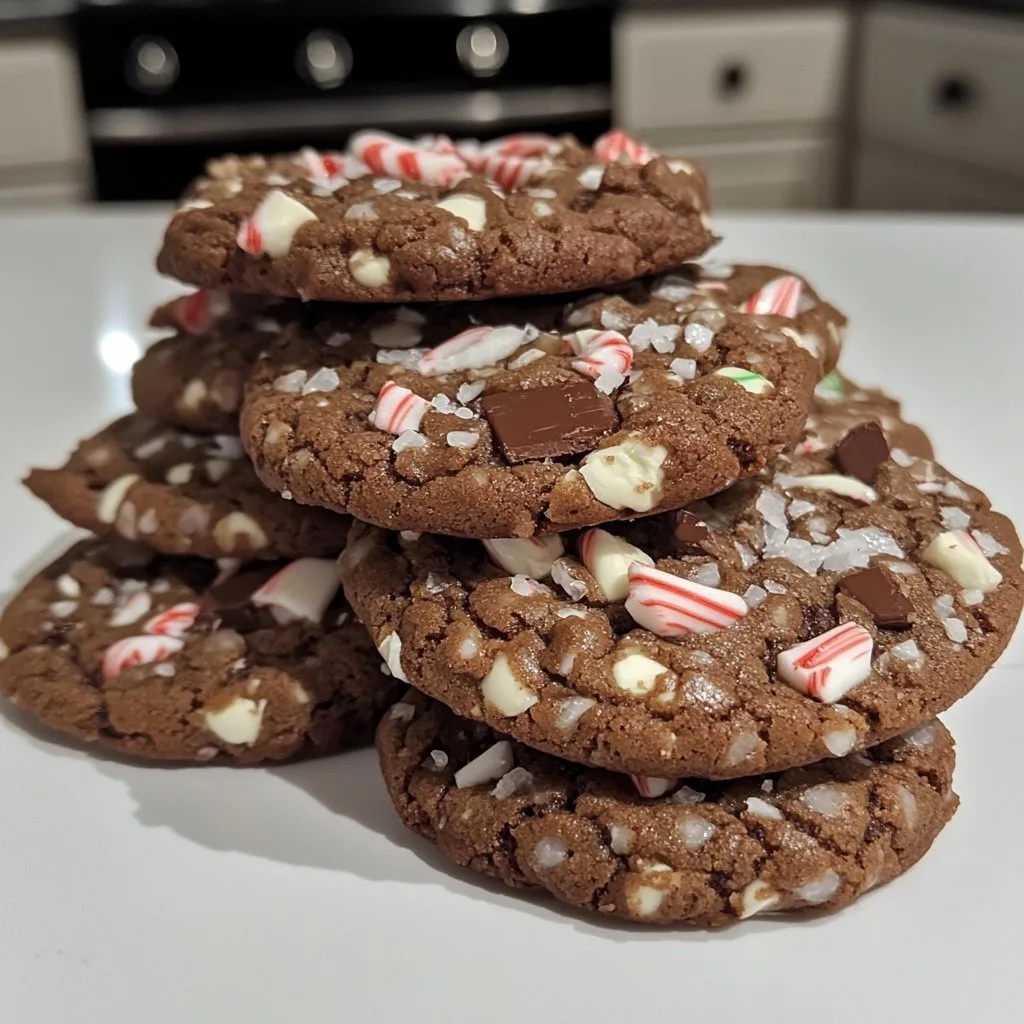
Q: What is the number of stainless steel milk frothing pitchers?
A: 0